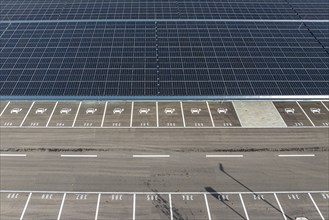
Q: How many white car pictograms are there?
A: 11